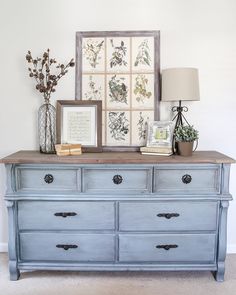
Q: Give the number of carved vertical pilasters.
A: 2